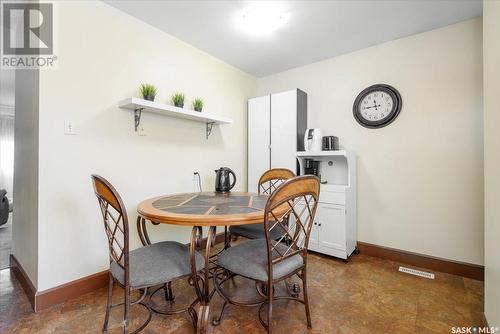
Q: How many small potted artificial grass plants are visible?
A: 3